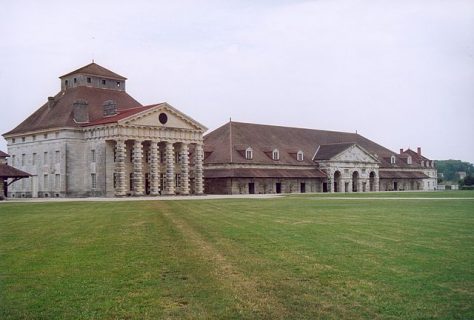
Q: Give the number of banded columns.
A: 6